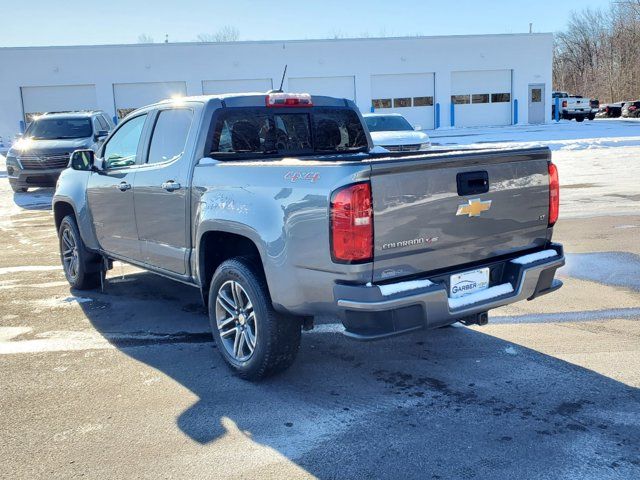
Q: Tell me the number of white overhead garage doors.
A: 6